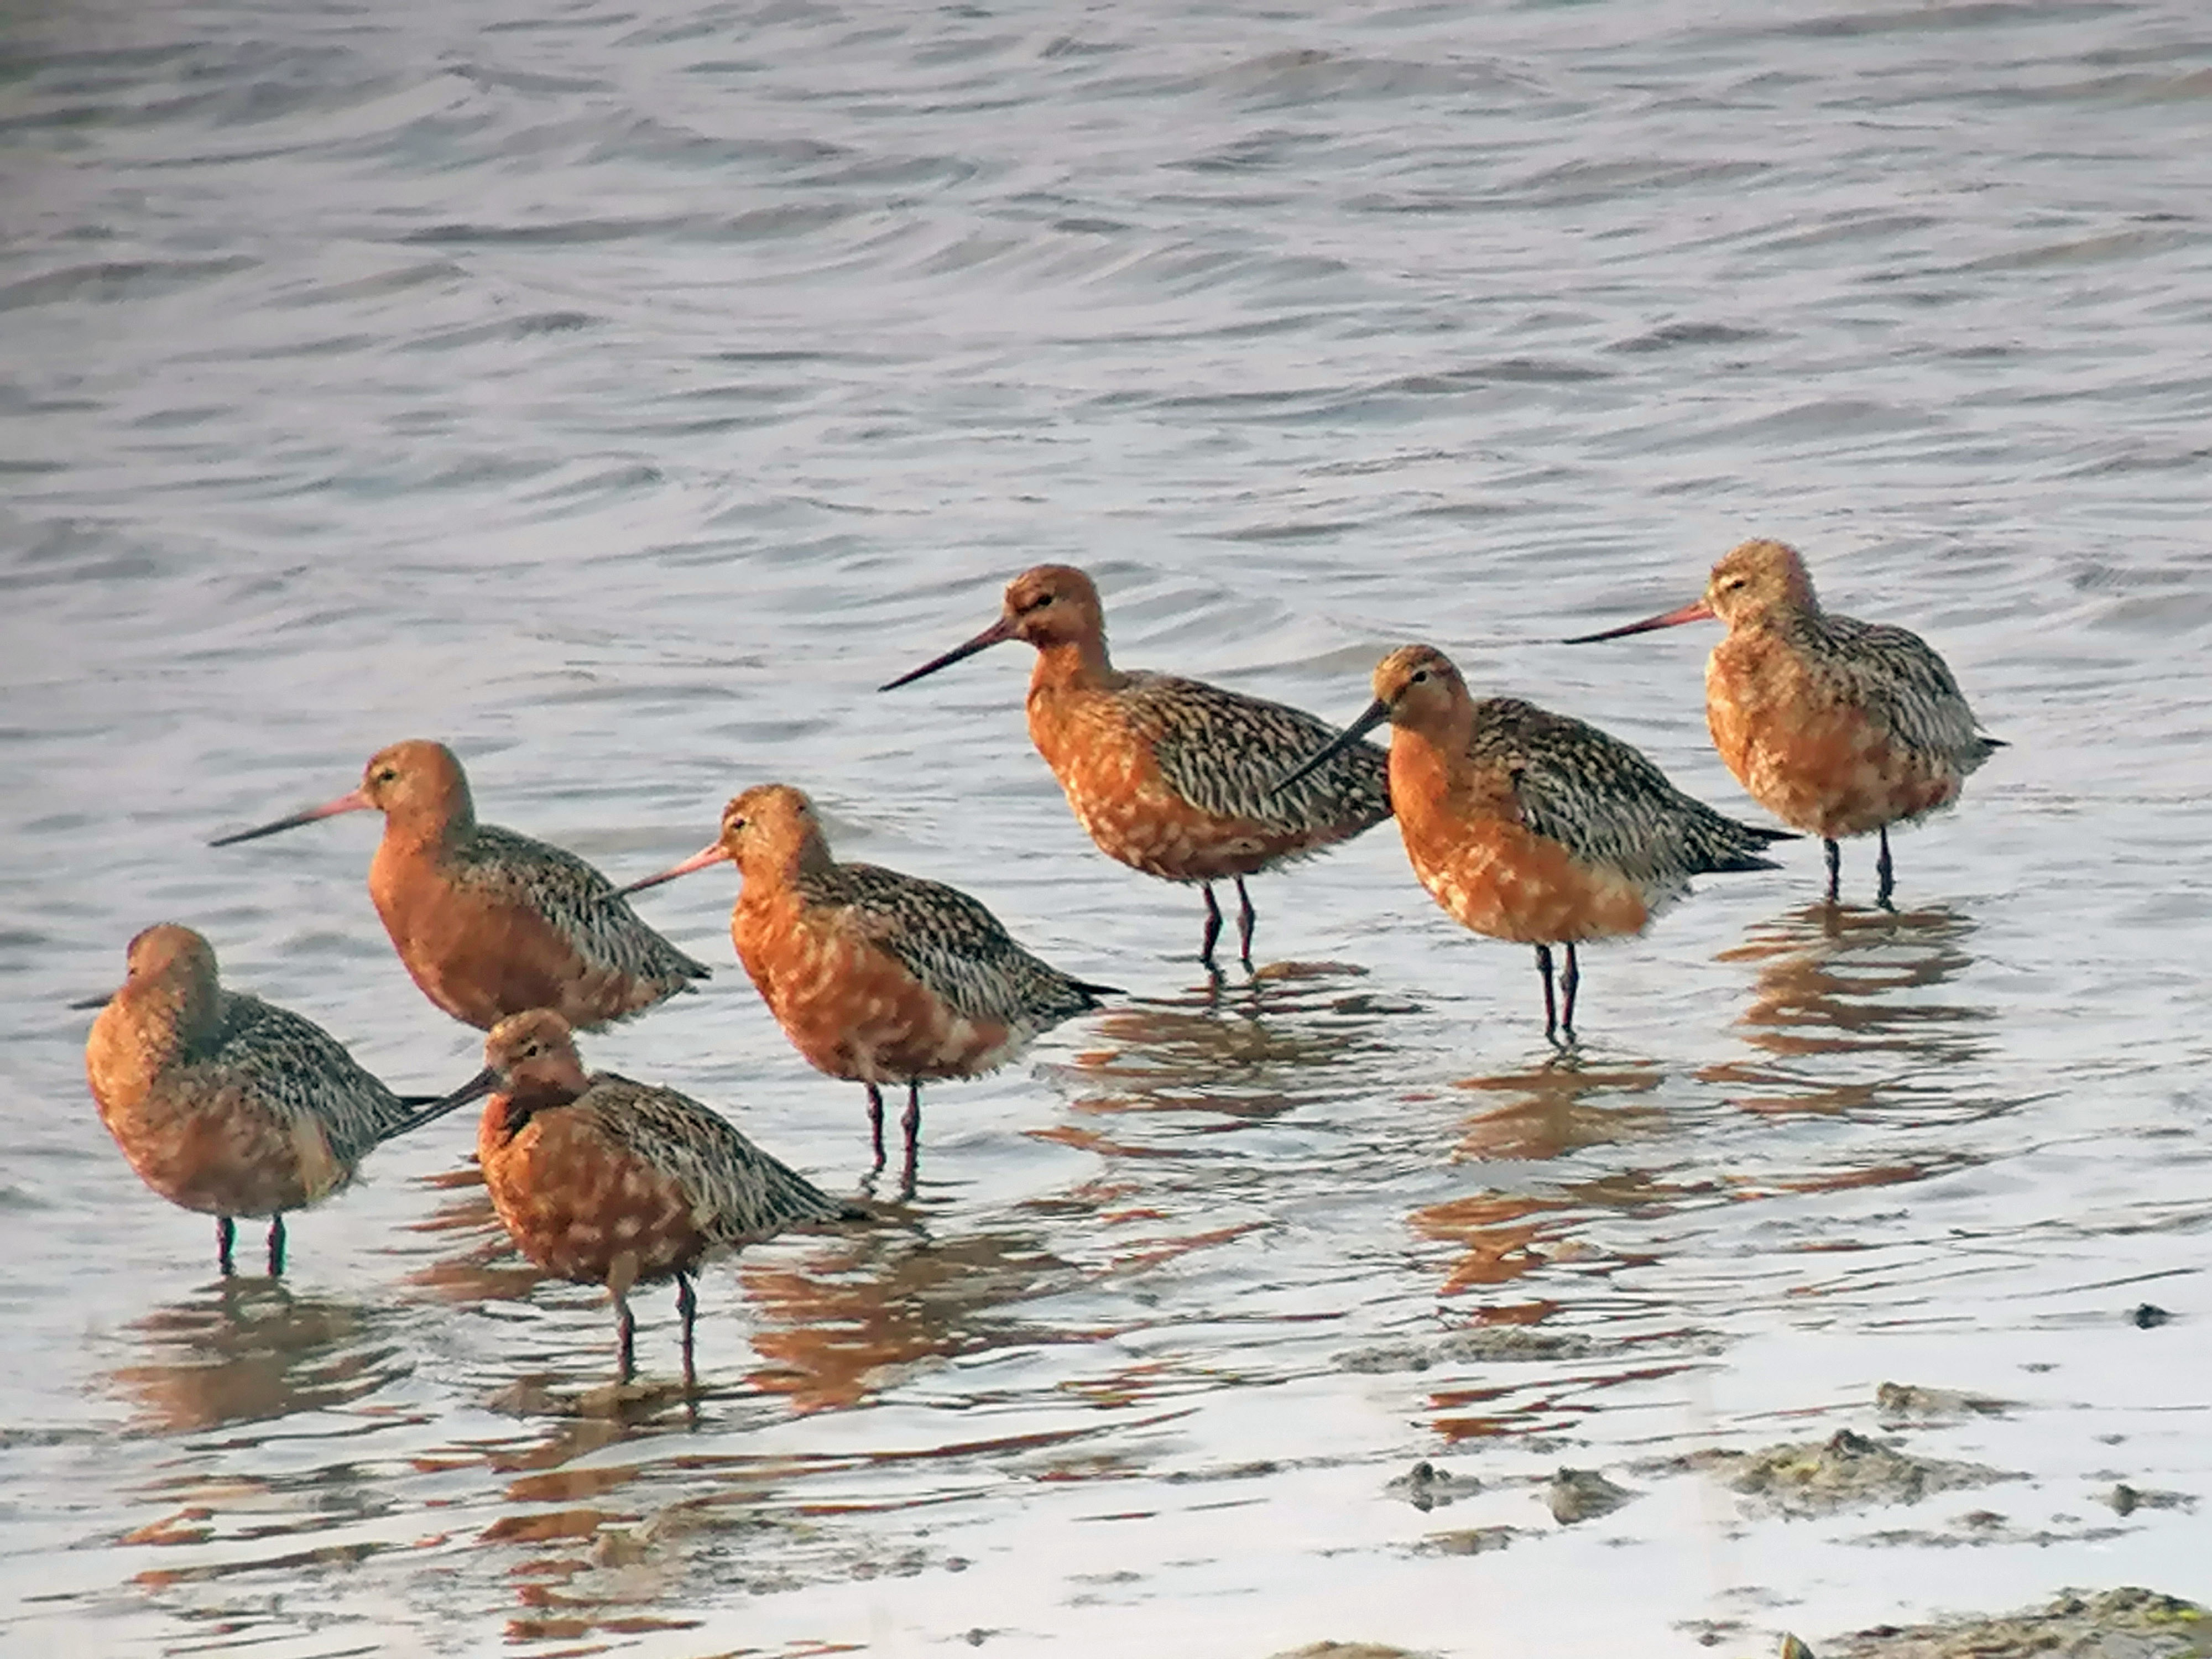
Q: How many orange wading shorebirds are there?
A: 7